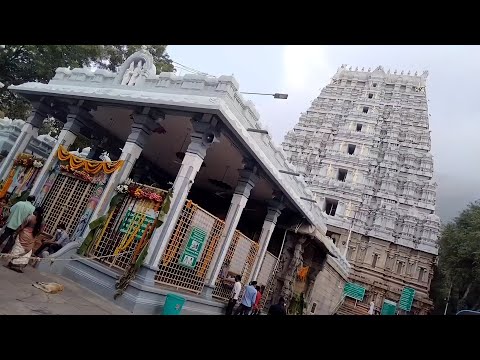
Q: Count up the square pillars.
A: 6